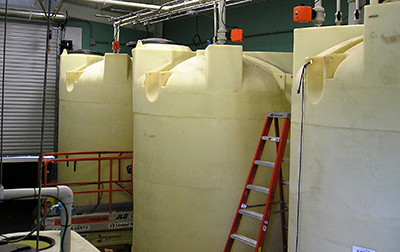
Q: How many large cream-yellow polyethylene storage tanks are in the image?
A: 3